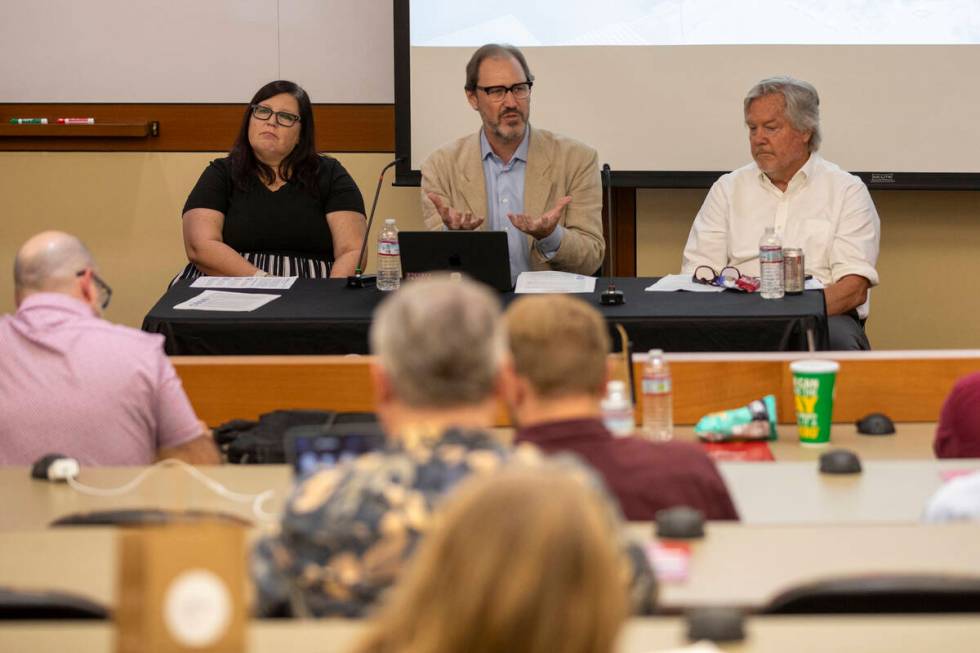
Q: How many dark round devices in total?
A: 5